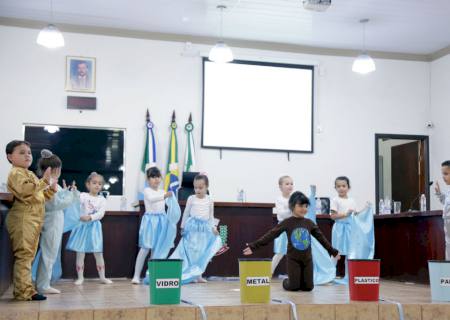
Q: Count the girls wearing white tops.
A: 5